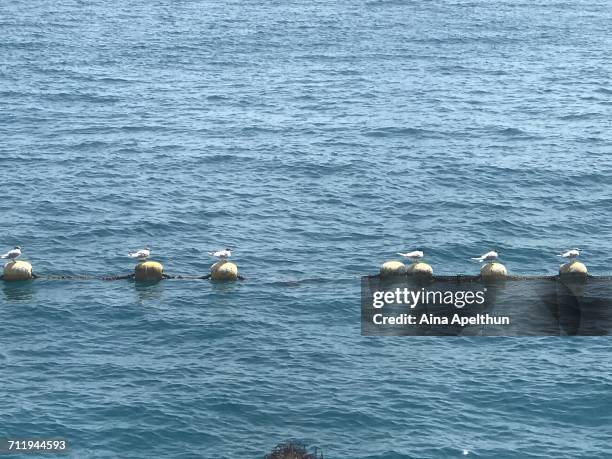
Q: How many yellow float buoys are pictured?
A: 7